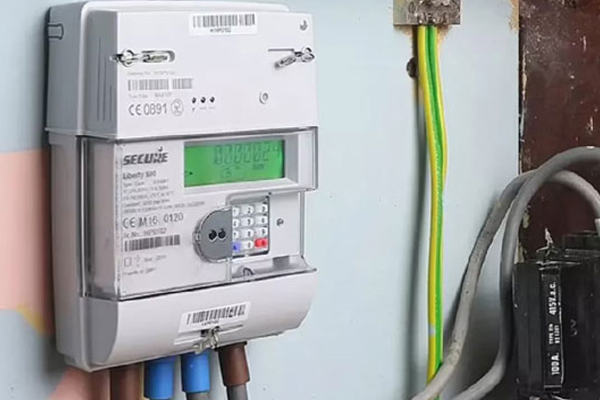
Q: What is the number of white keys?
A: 10